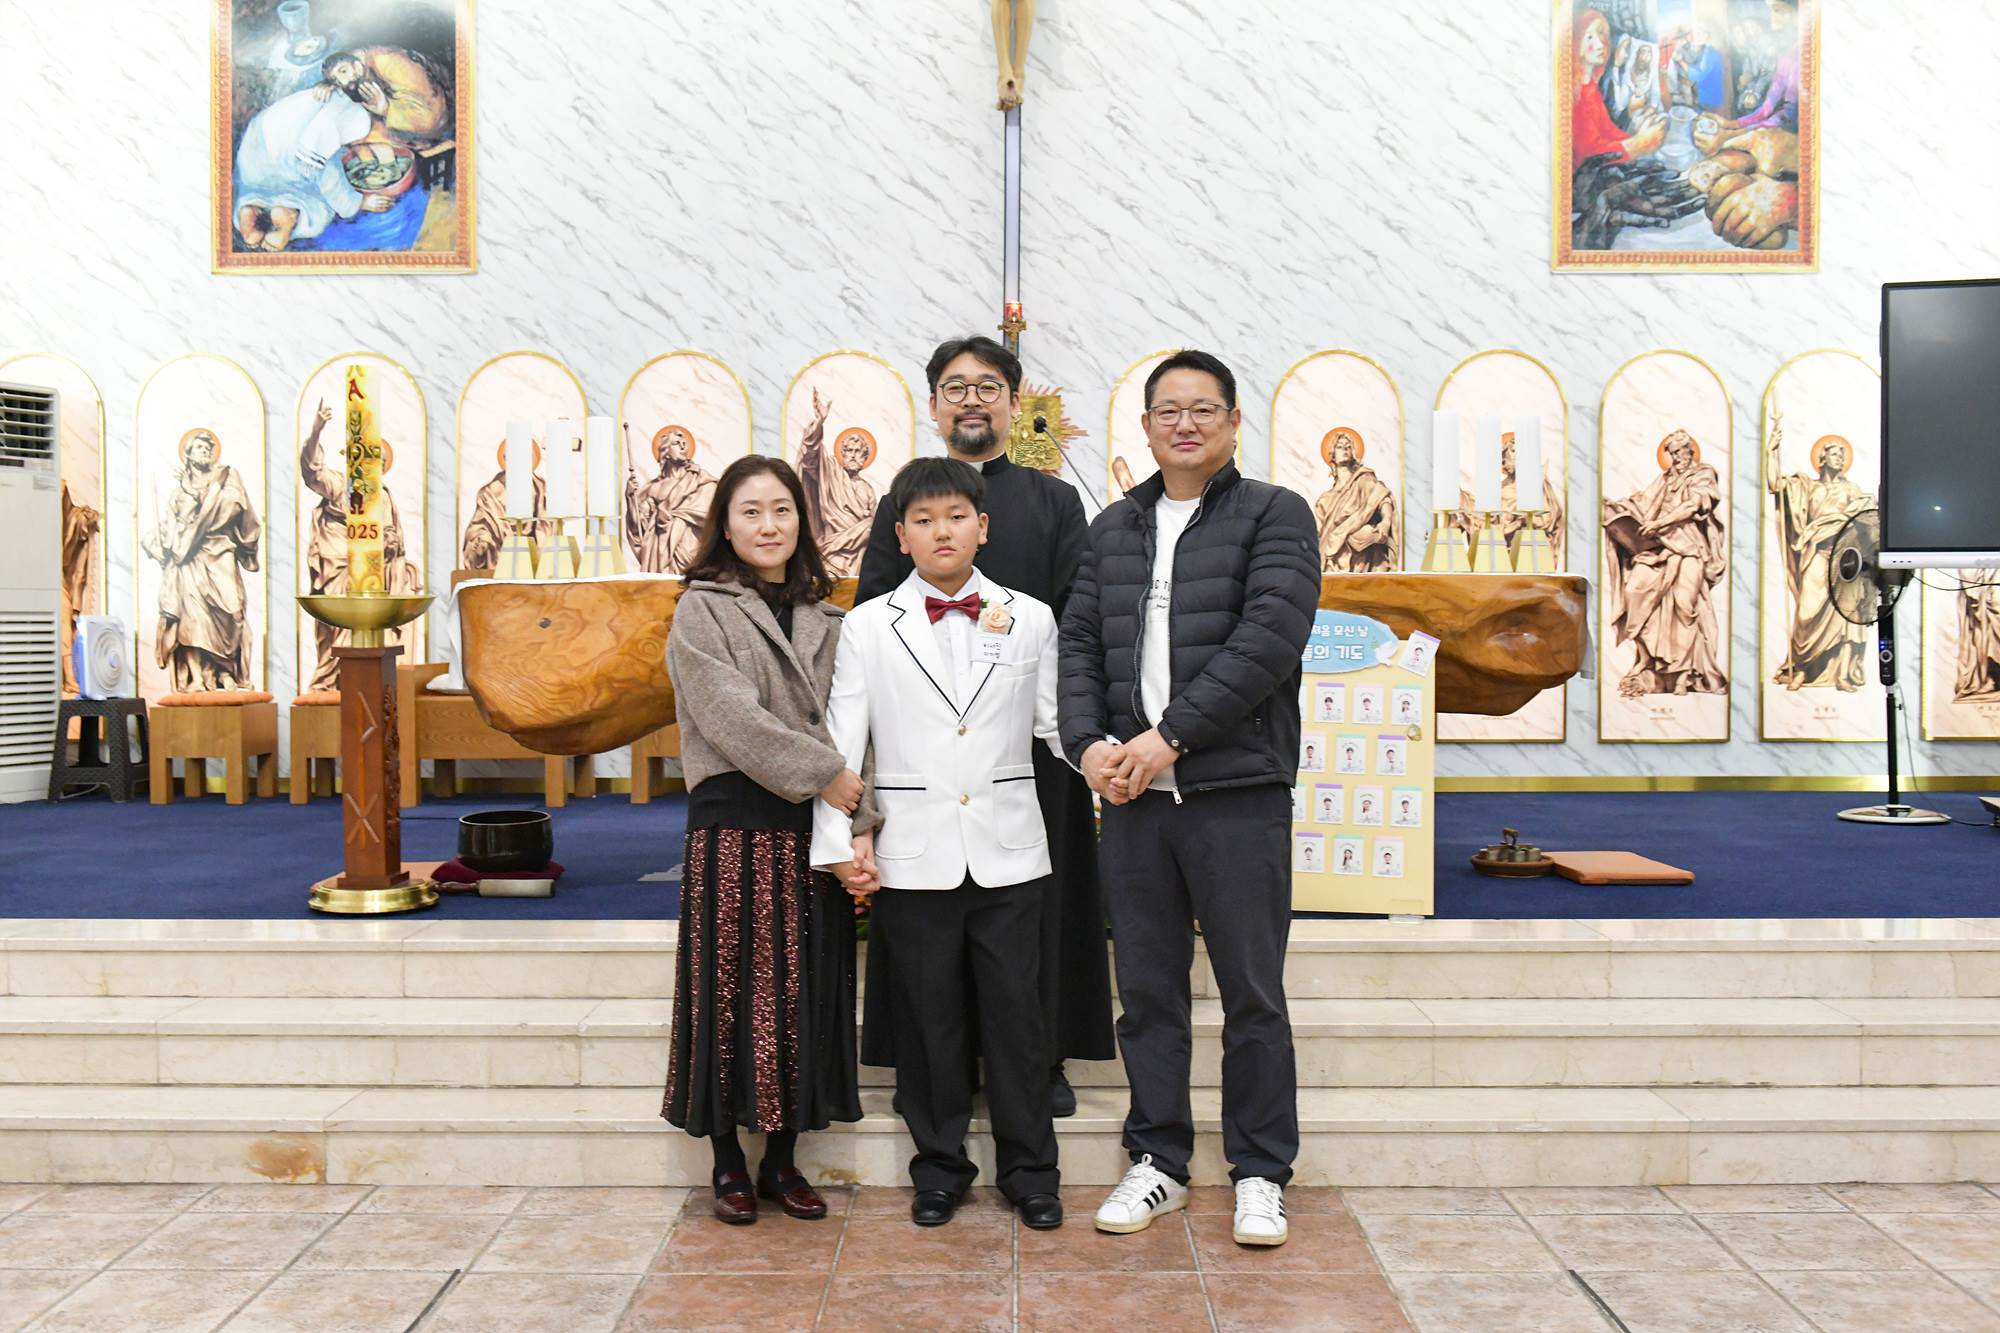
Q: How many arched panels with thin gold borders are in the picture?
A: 12